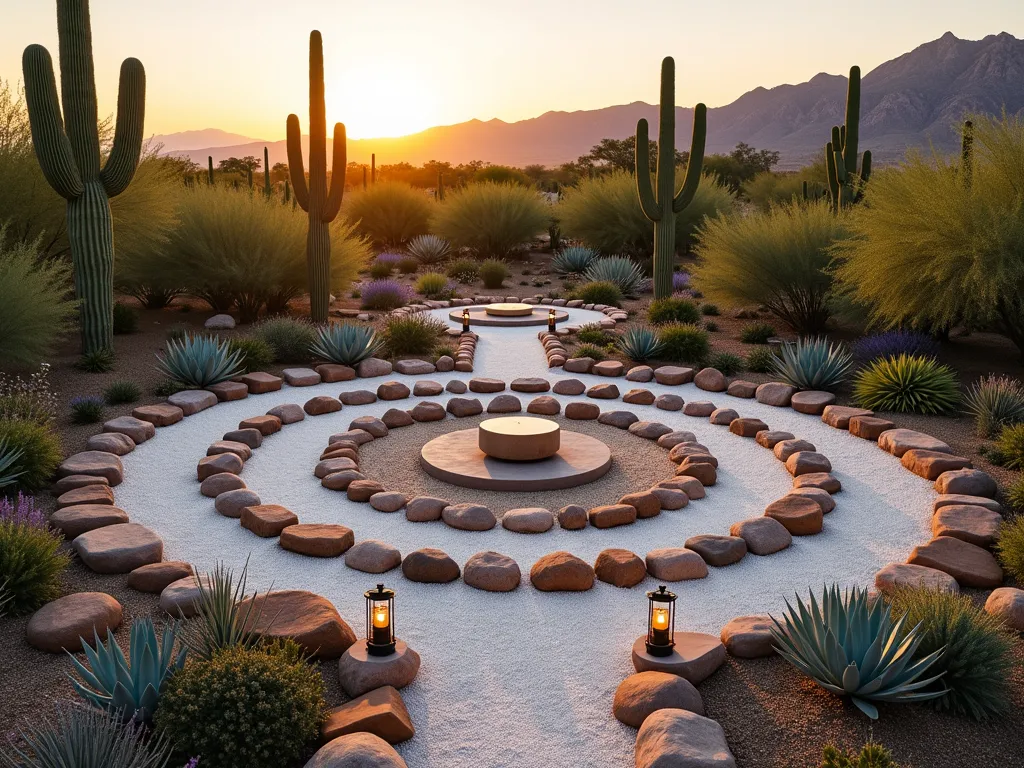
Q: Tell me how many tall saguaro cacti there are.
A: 4